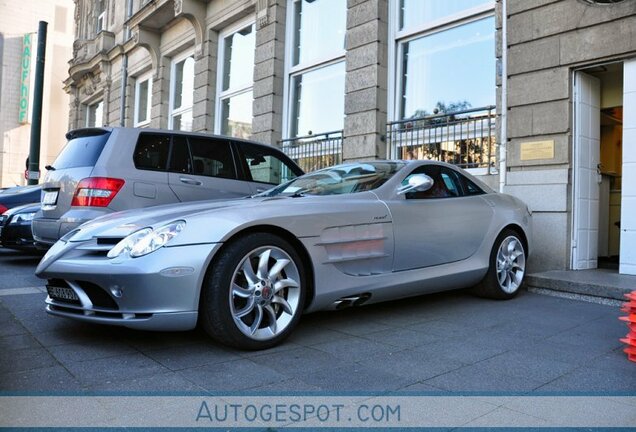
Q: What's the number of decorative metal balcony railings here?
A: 2